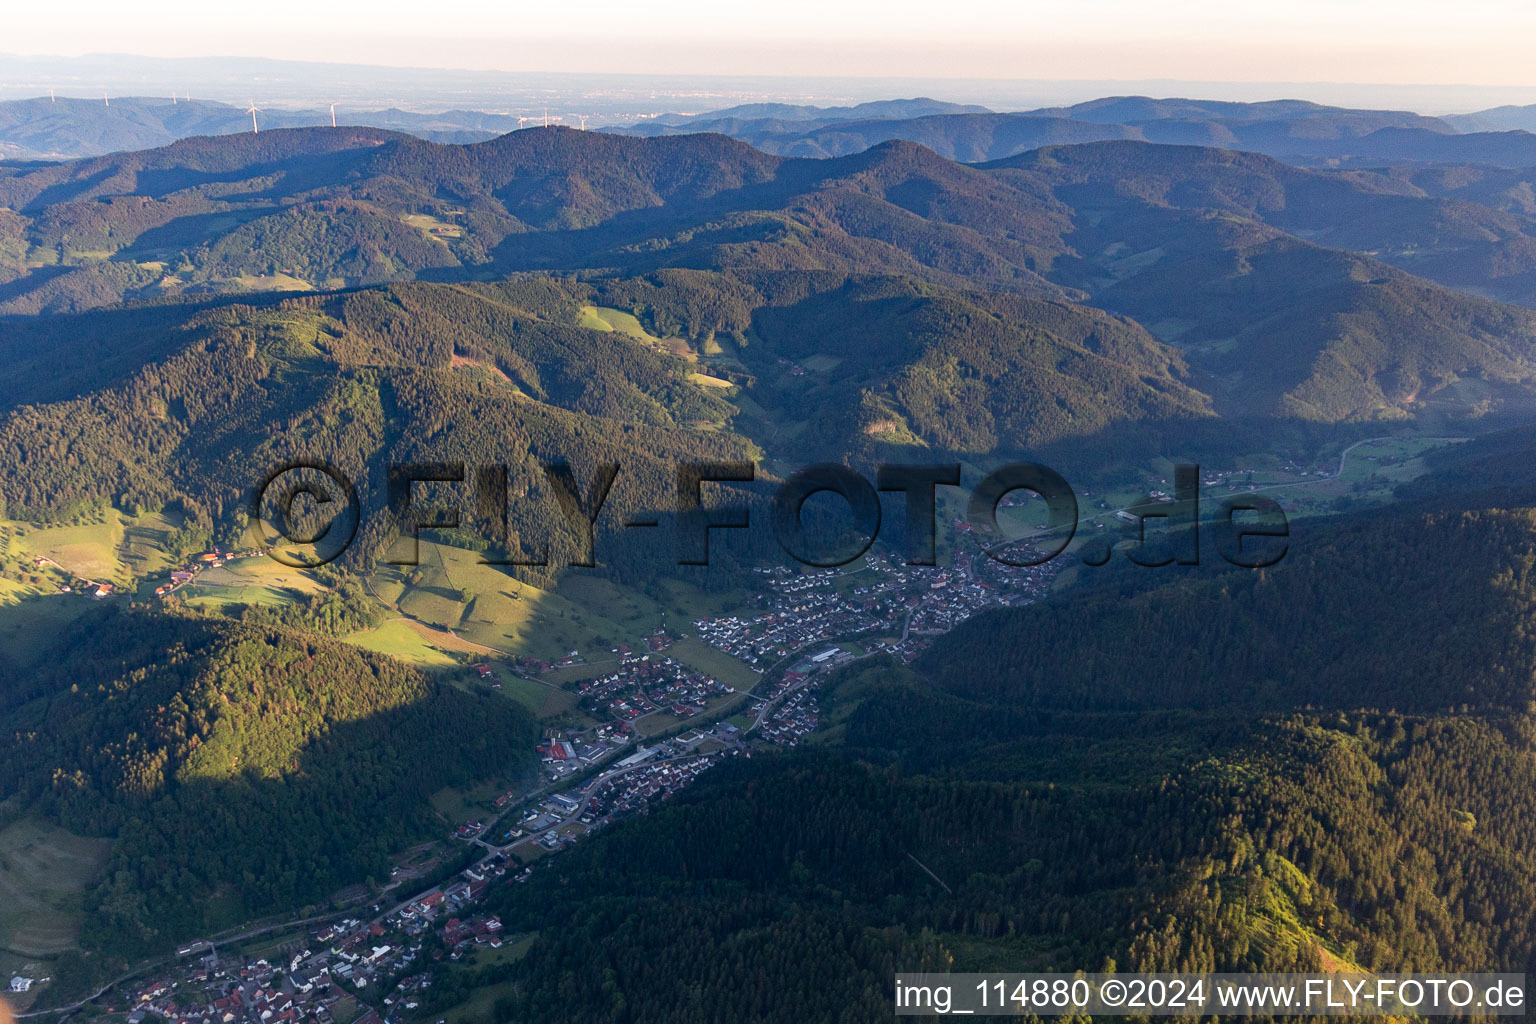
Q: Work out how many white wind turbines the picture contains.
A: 9